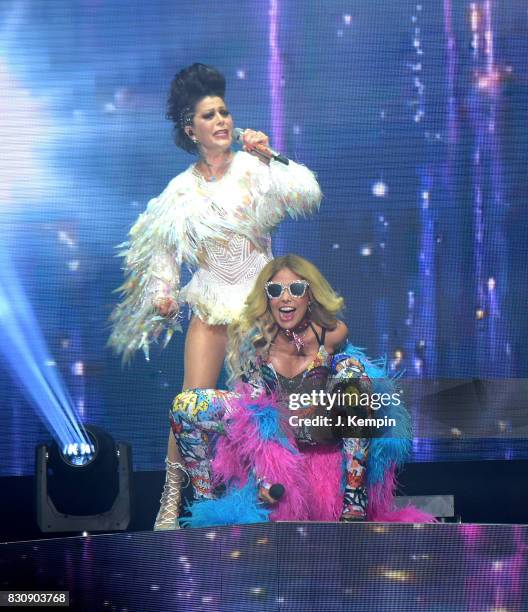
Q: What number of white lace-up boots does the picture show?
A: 1